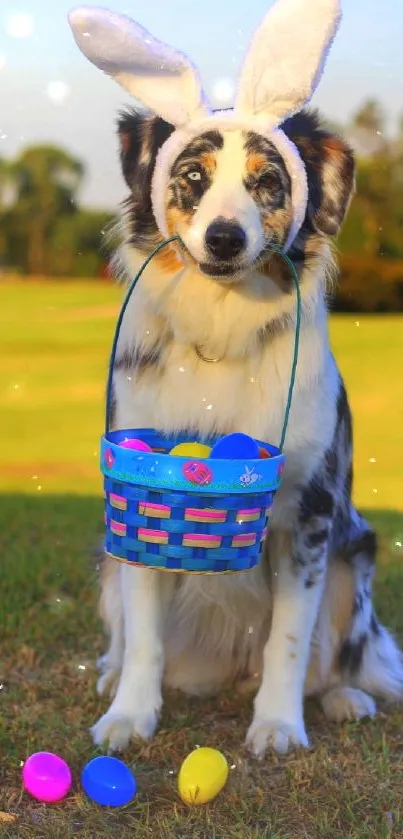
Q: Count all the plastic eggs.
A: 7